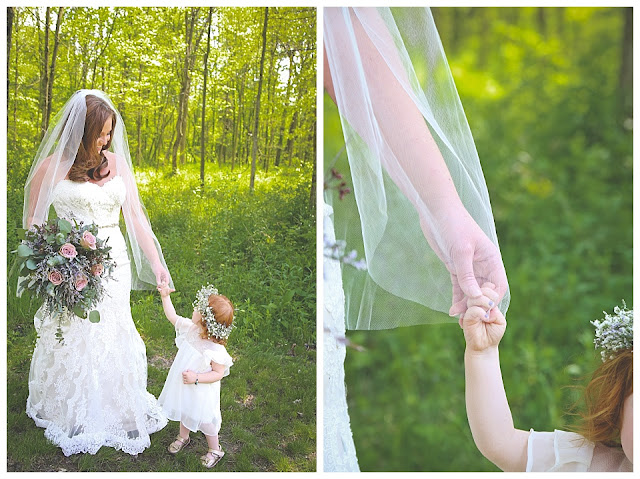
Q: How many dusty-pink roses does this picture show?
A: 5